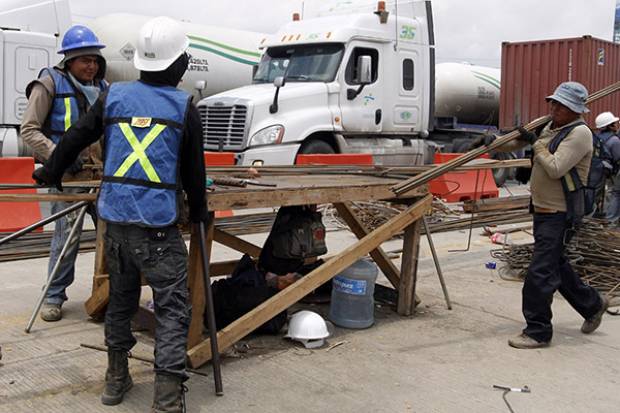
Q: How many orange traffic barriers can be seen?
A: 4